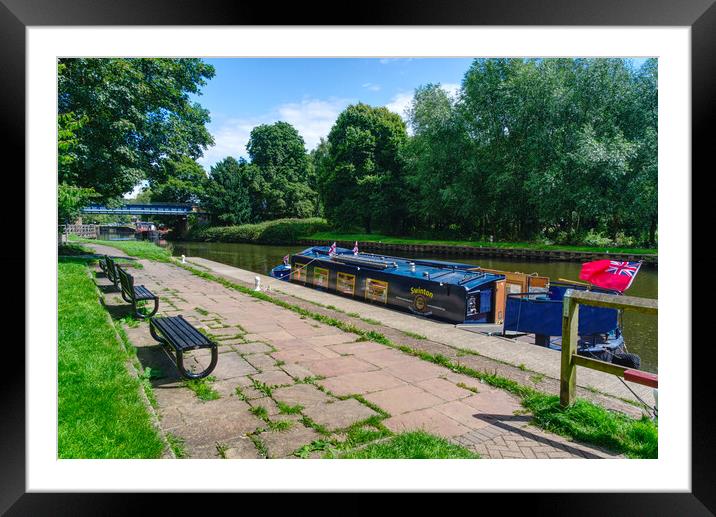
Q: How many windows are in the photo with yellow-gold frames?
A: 4